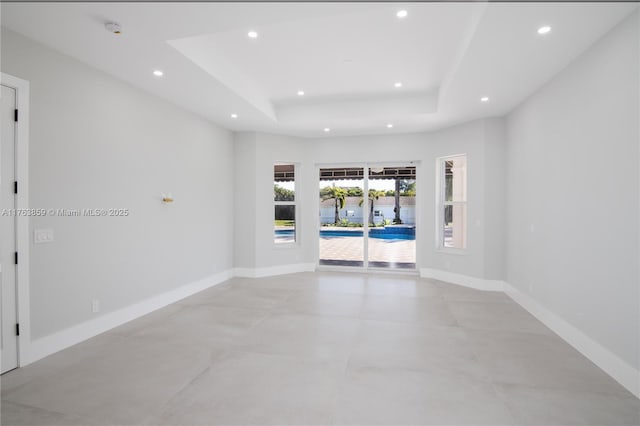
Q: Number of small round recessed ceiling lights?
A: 10